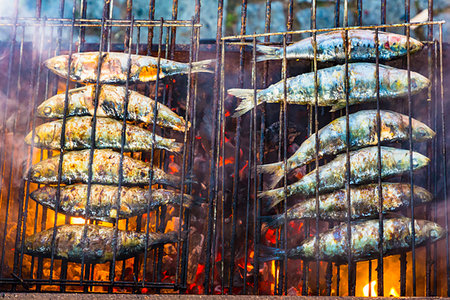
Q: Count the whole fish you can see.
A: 12